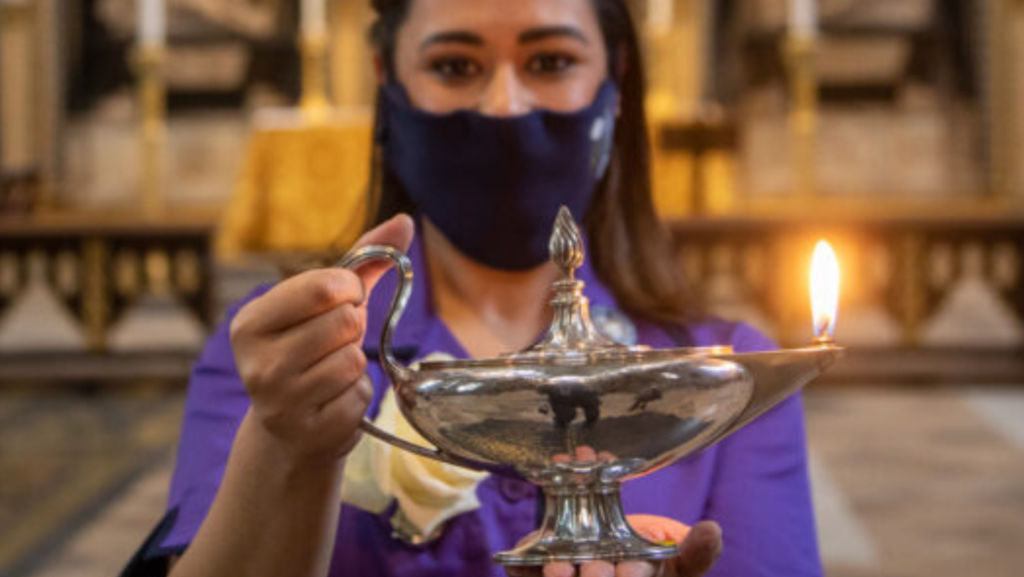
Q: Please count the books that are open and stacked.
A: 0